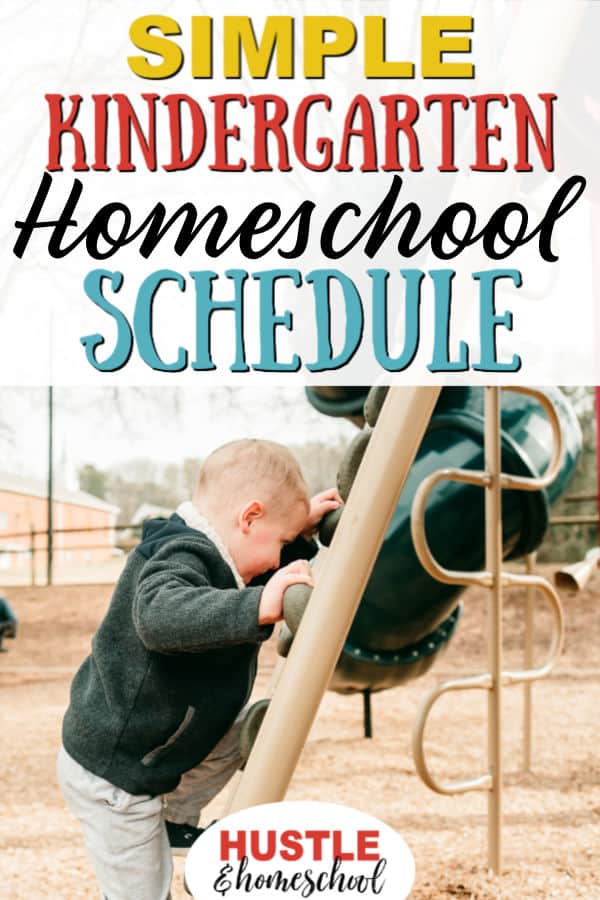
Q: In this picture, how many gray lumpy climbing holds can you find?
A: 6